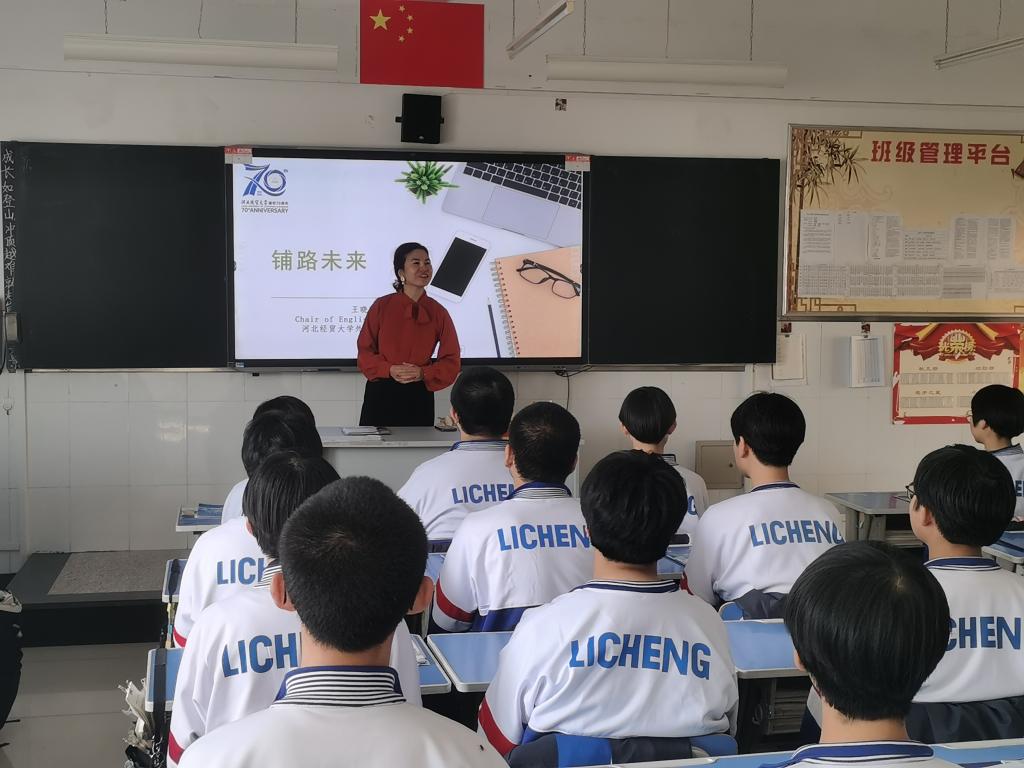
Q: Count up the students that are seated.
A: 12